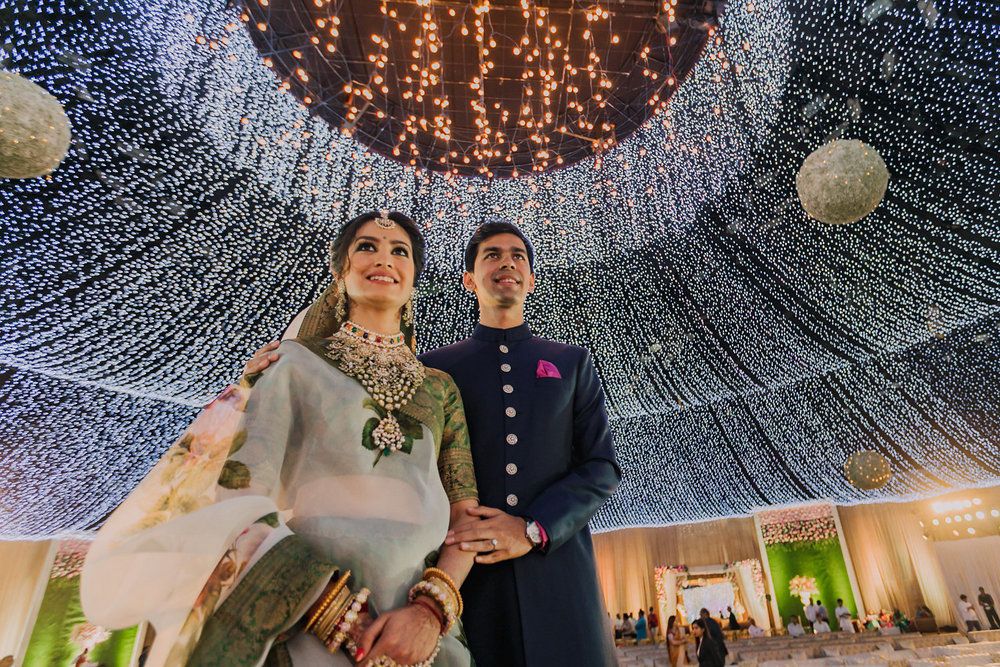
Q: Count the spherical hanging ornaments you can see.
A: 3